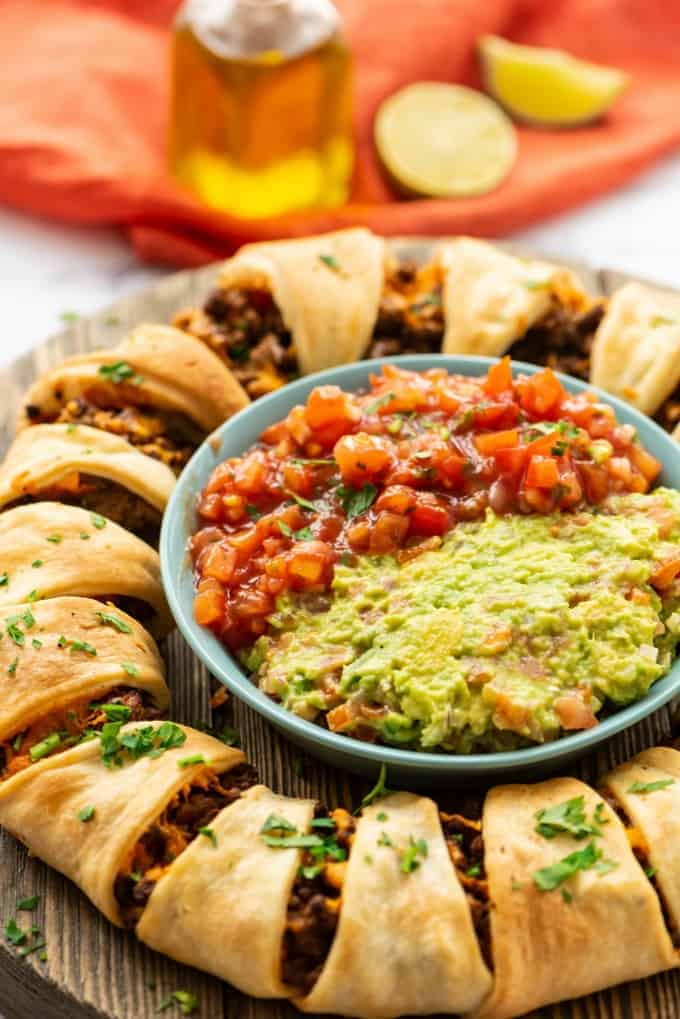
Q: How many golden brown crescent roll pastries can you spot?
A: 12